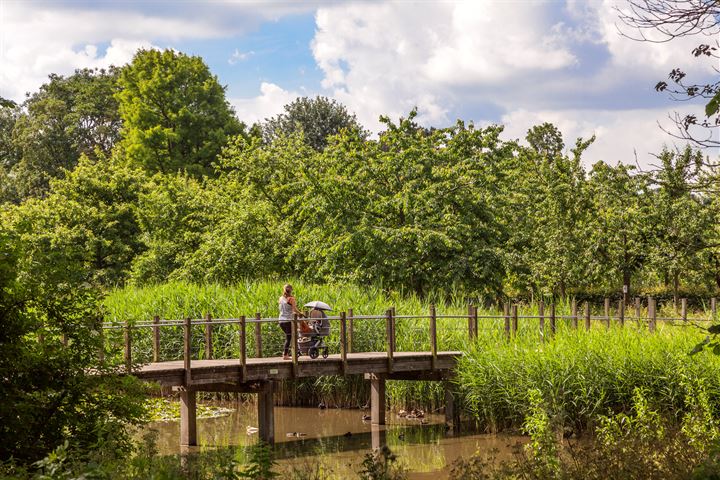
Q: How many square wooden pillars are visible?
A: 4